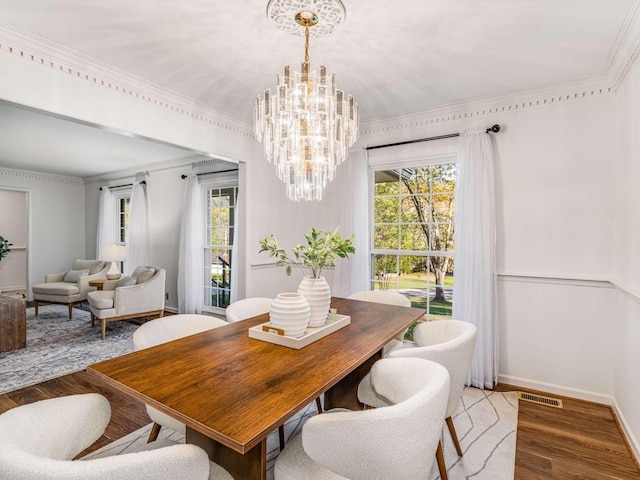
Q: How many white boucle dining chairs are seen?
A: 6